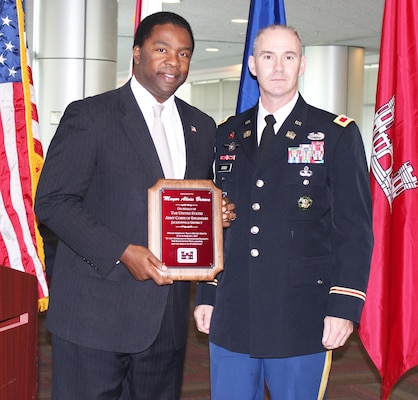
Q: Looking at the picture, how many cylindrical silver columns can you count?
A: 2